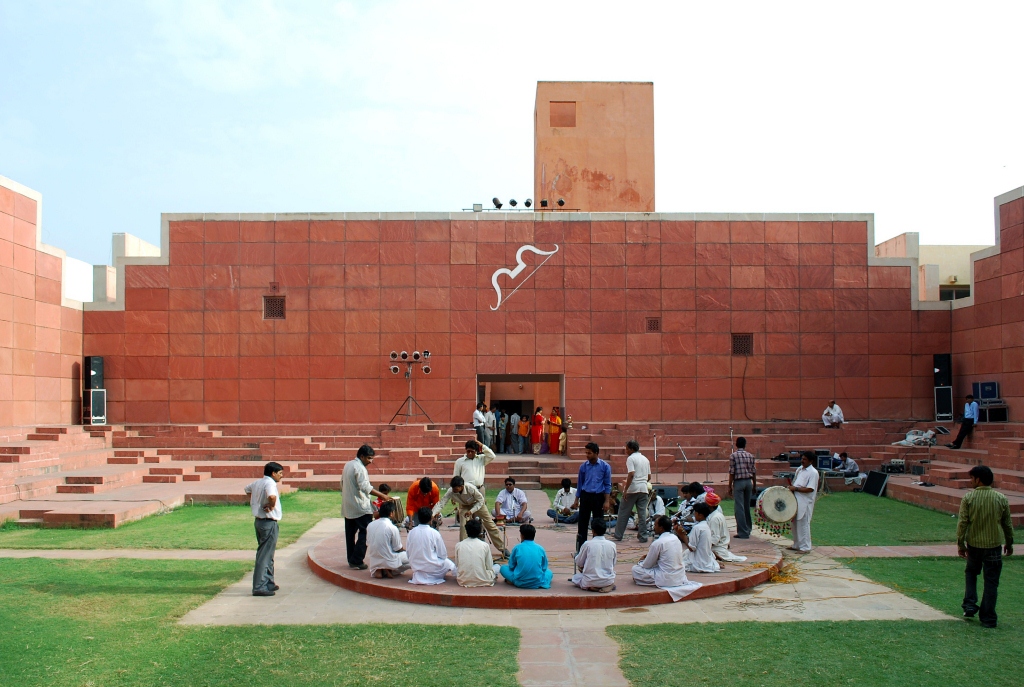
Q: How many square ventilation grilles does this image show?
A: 3